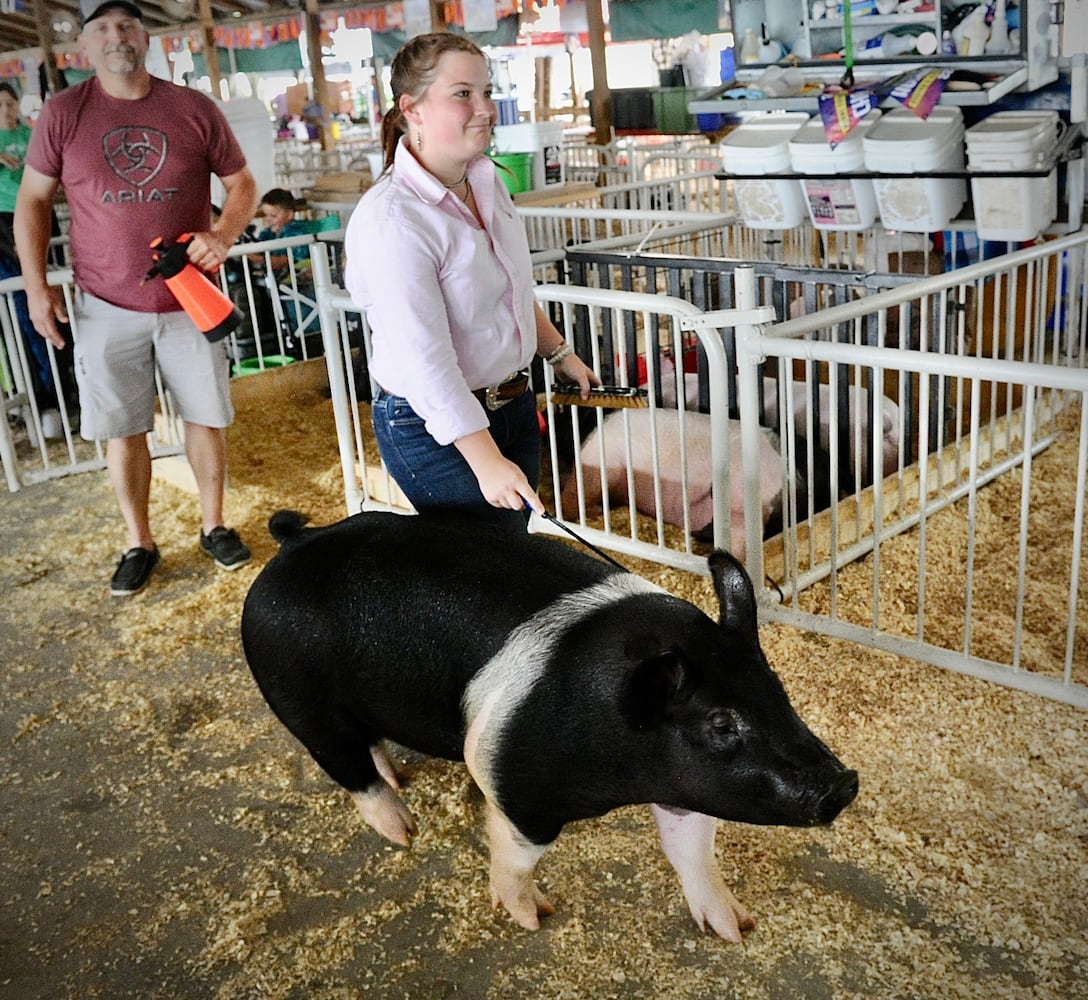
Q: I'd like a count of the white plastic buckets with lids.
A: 4